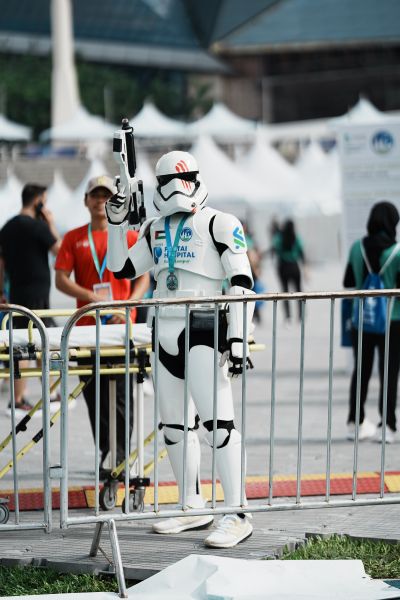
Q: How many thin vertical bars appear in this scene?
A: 12